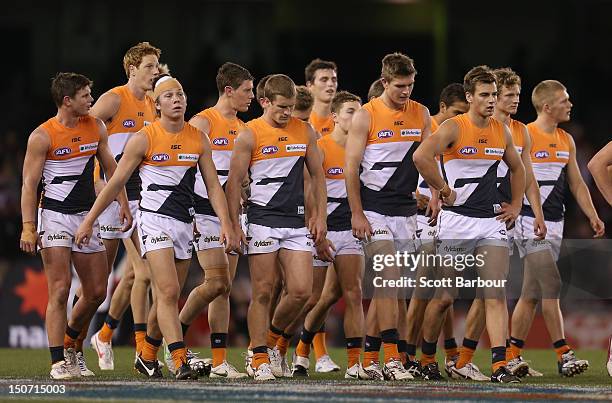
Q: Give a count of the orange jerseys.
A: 12